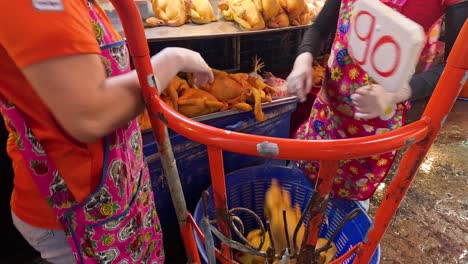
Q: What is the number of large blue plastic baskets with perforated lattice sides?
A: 1